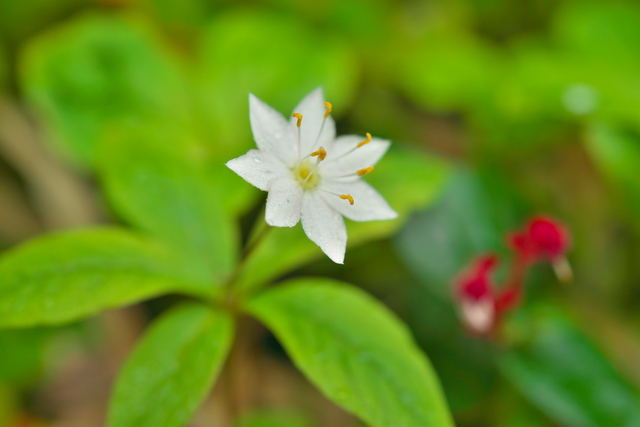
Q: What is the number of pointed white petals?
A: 7